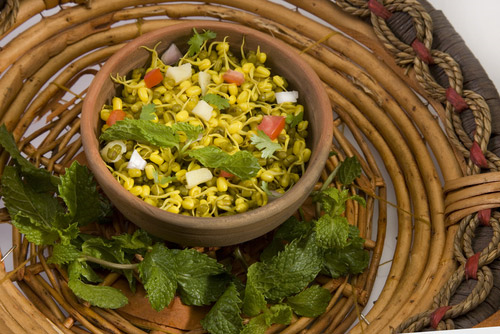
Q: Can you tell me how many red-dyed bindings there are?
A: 7